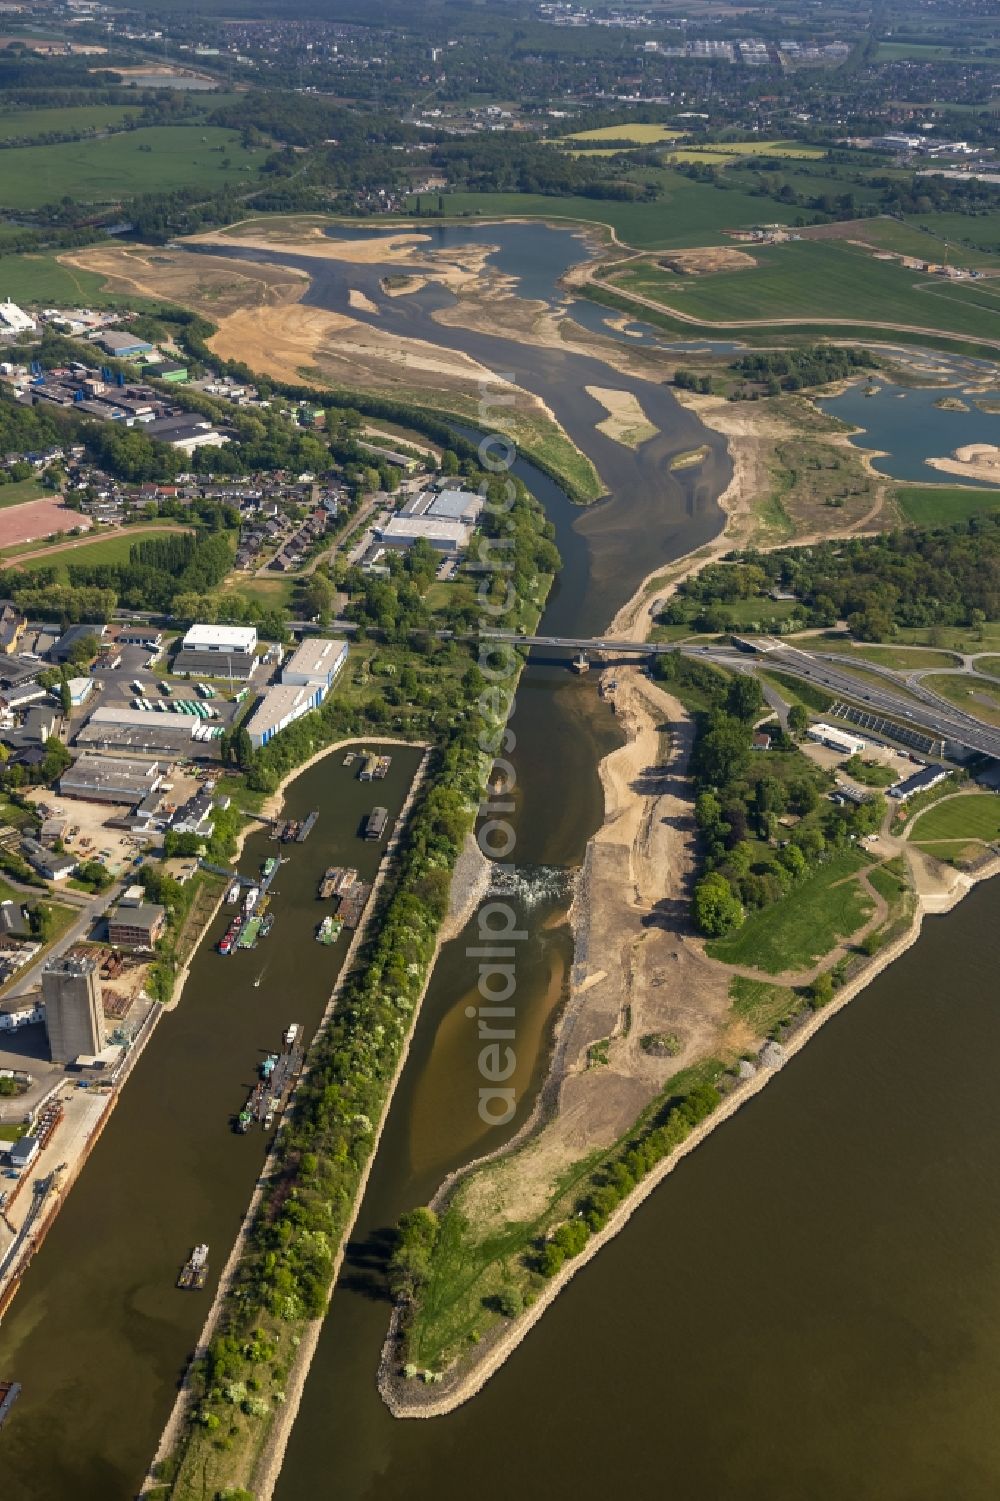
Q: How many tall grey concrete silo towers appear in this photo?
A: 1